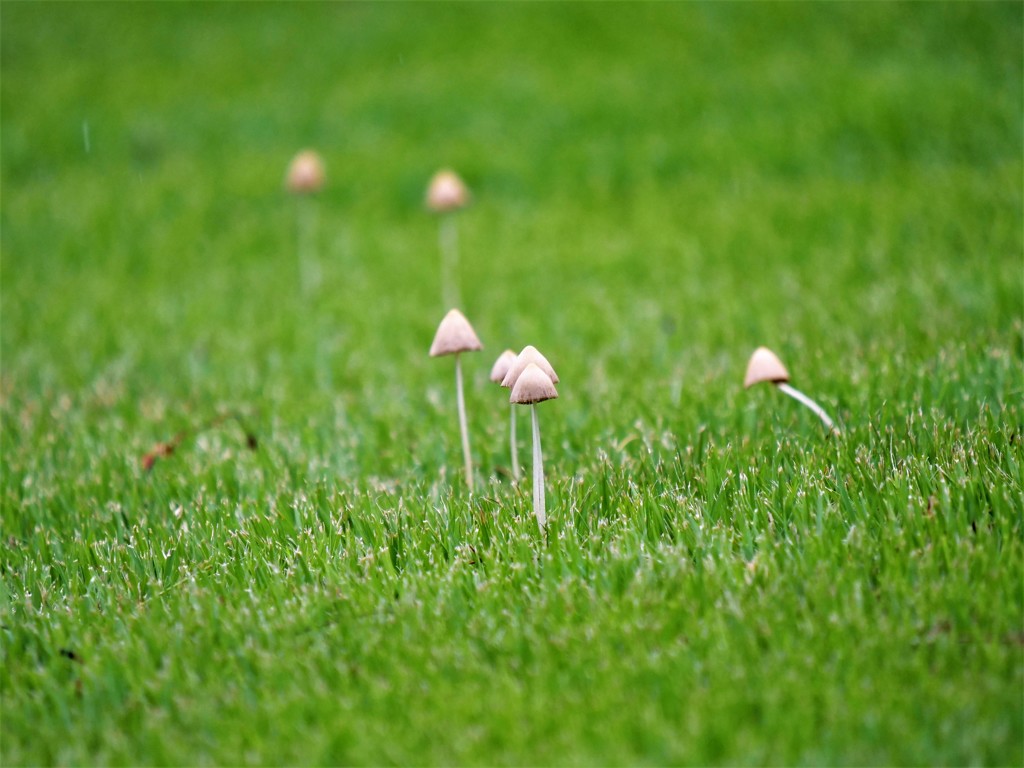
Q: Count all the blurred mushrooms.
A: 2